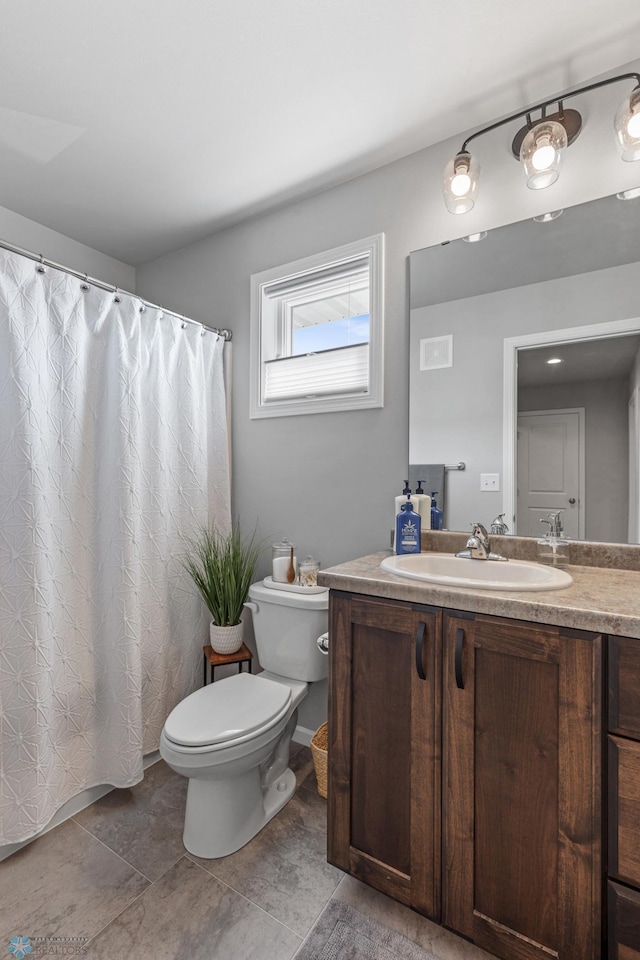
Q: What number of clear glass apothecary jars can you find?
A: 2